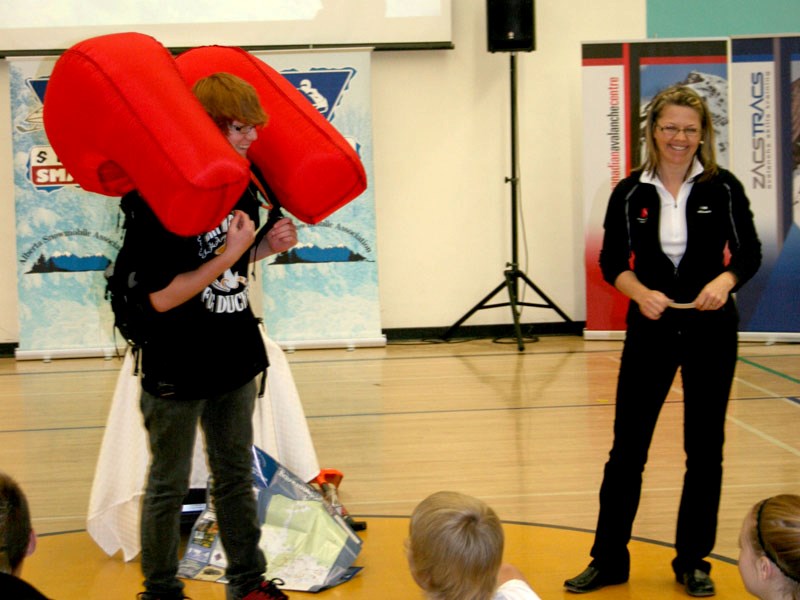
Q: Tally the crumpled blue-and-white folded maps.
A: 1